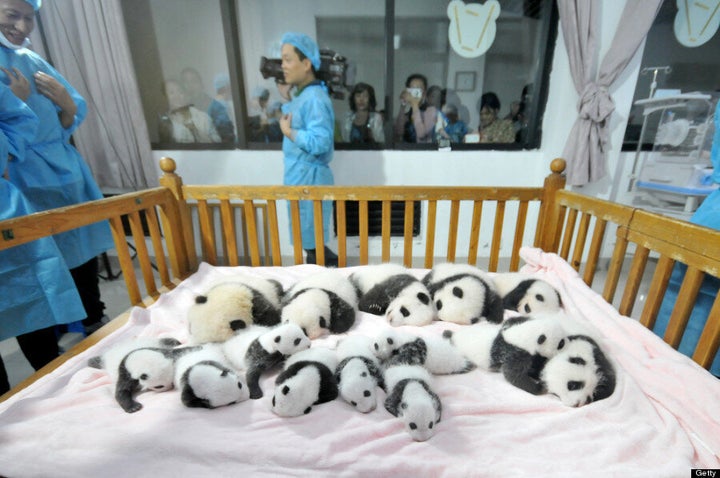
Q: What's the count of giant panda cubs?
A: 14